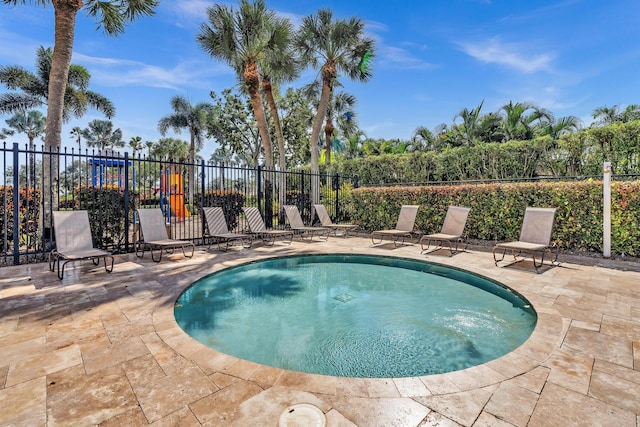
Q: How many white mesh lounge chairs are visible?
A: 9